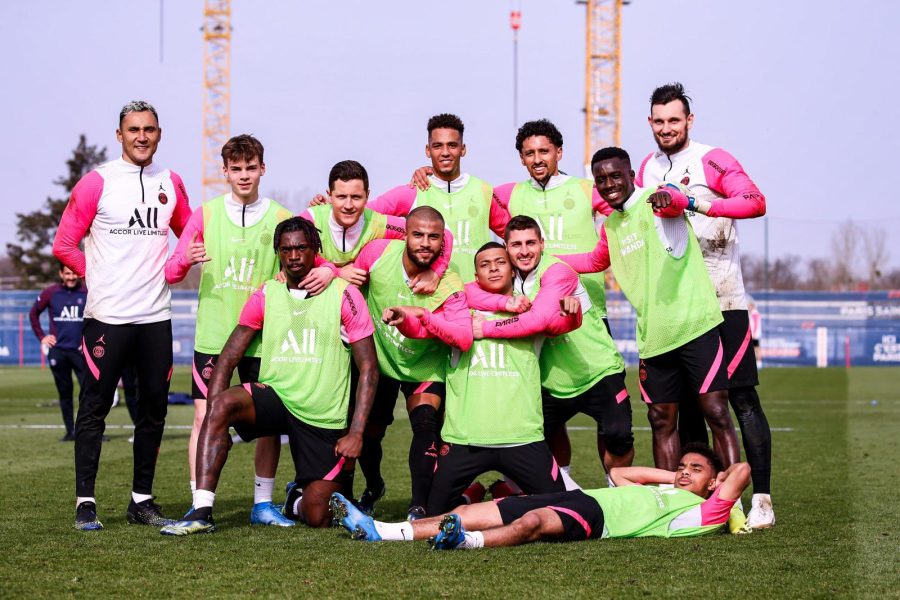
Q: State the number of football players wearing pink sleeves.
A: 12